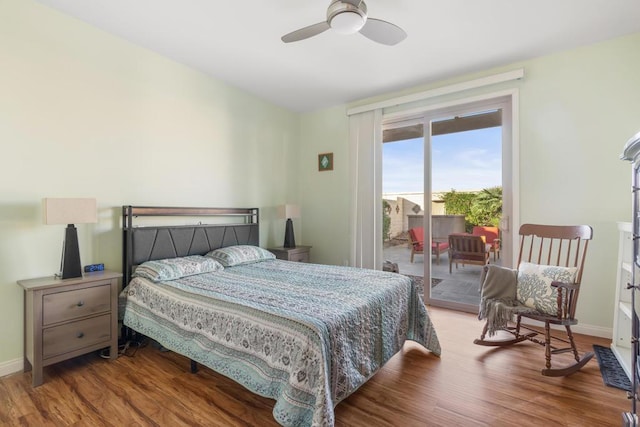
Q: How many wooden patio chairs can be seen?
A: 3